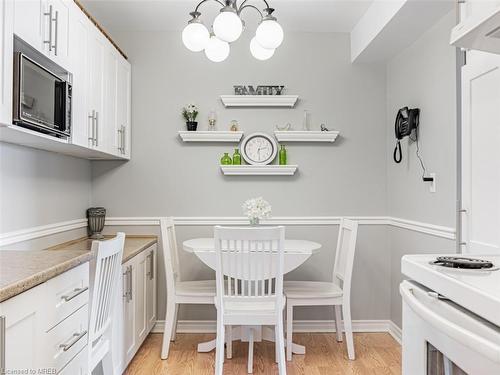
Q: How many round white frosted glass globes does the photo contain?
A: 5